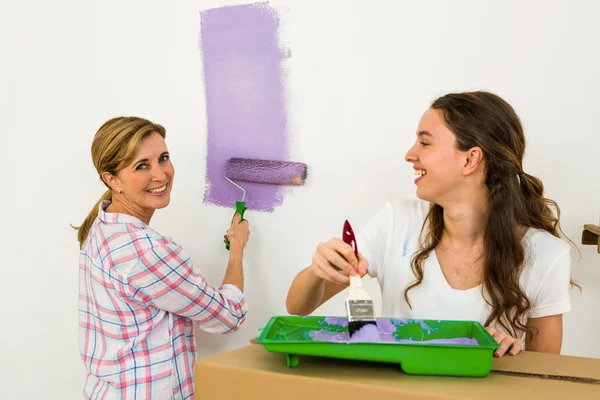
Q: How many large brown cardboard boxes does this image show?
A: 1